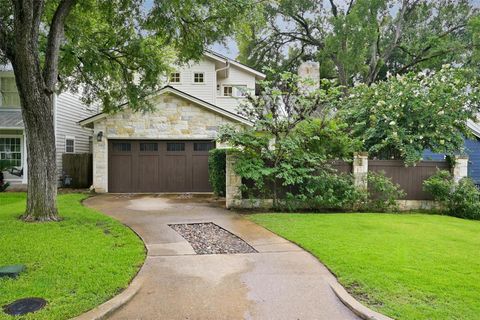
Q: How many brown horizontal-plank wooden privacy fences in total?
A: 0